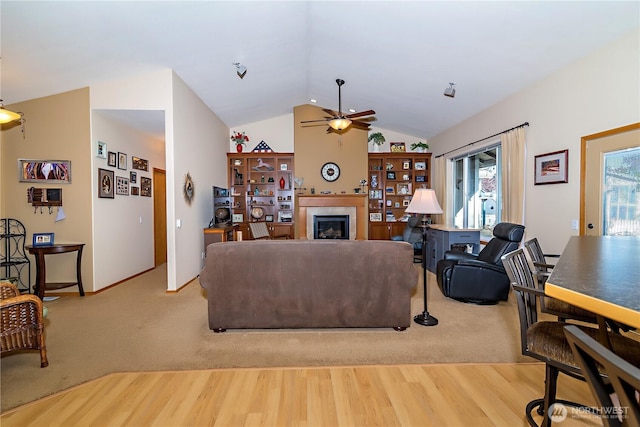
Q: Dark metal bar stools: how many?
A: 3